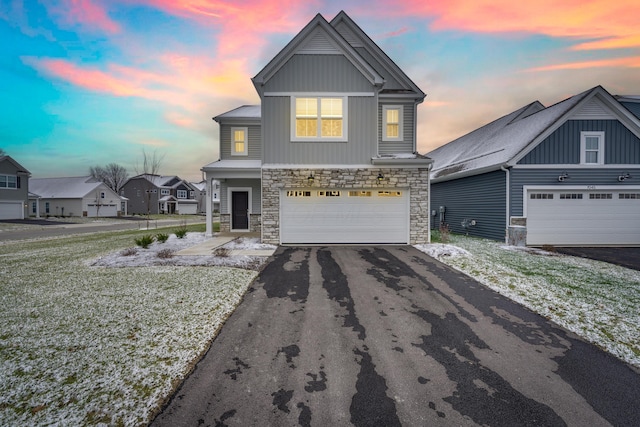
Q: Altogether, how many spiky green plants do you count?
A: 3